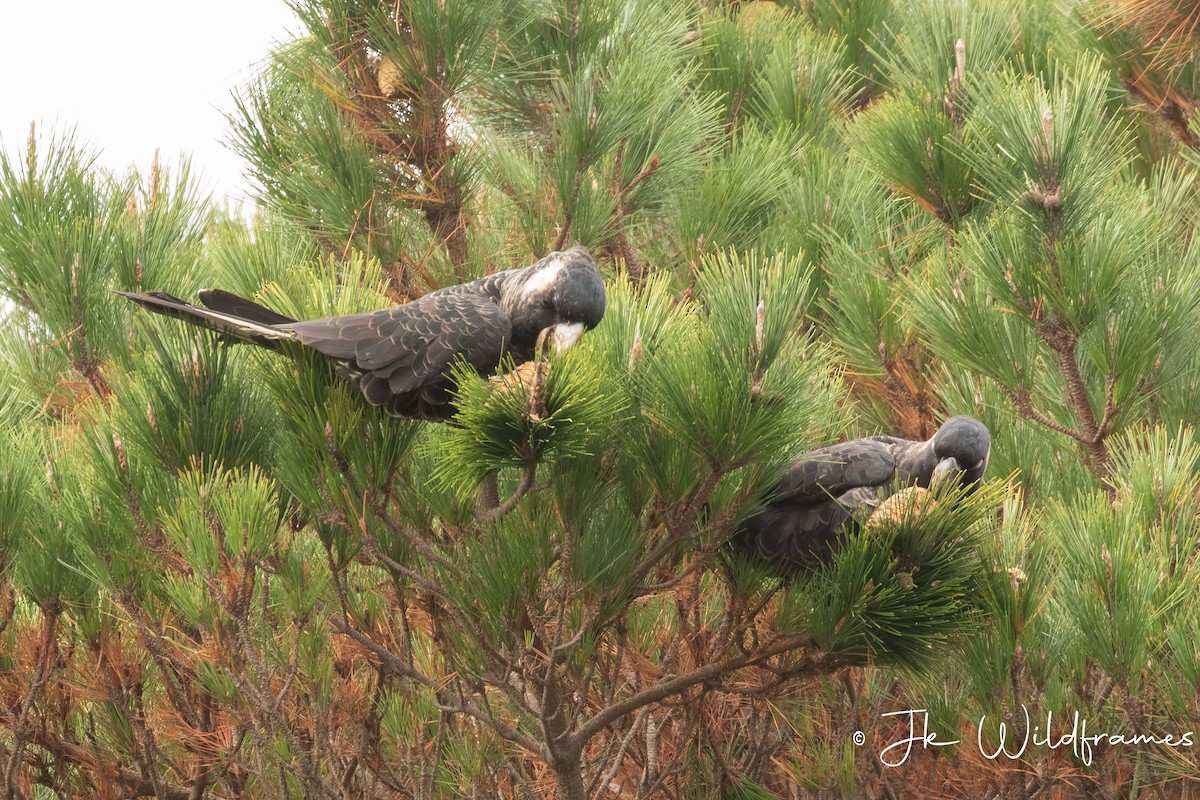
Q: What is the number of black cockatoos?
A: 2